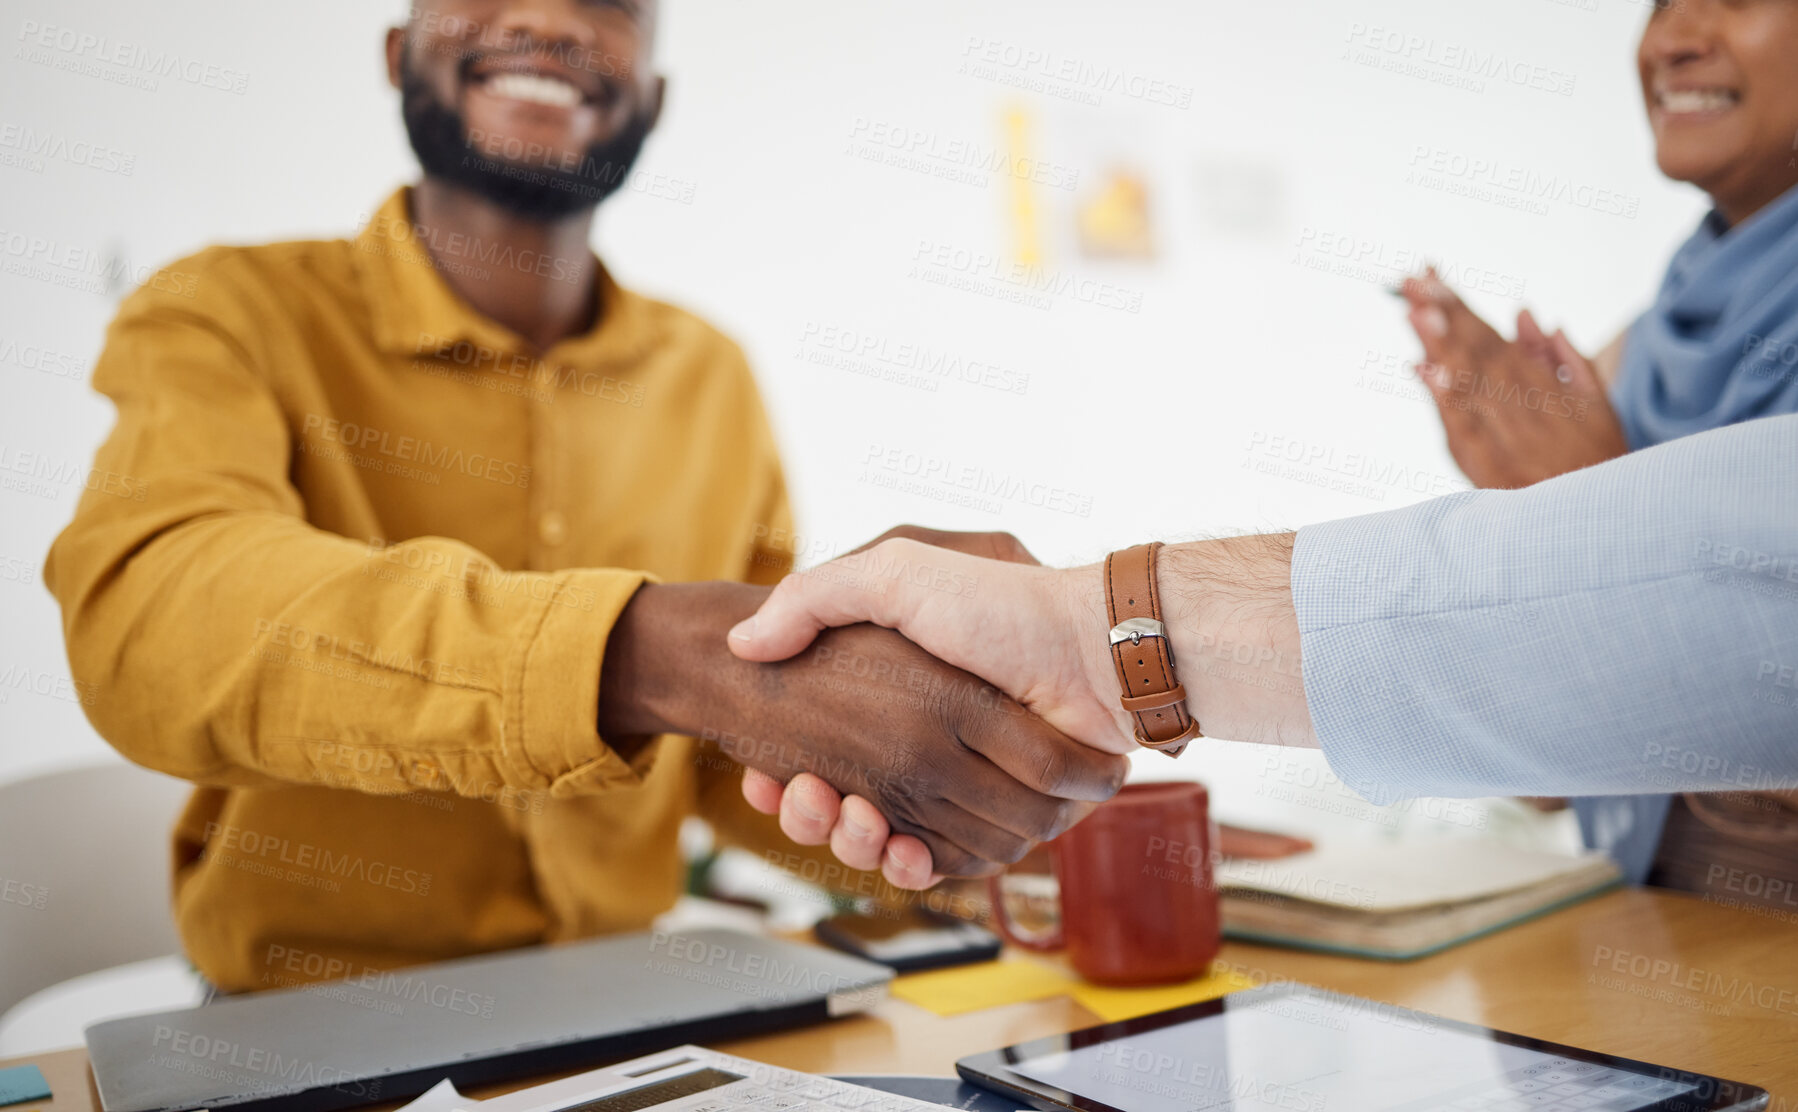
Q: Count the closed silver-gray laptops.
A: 1